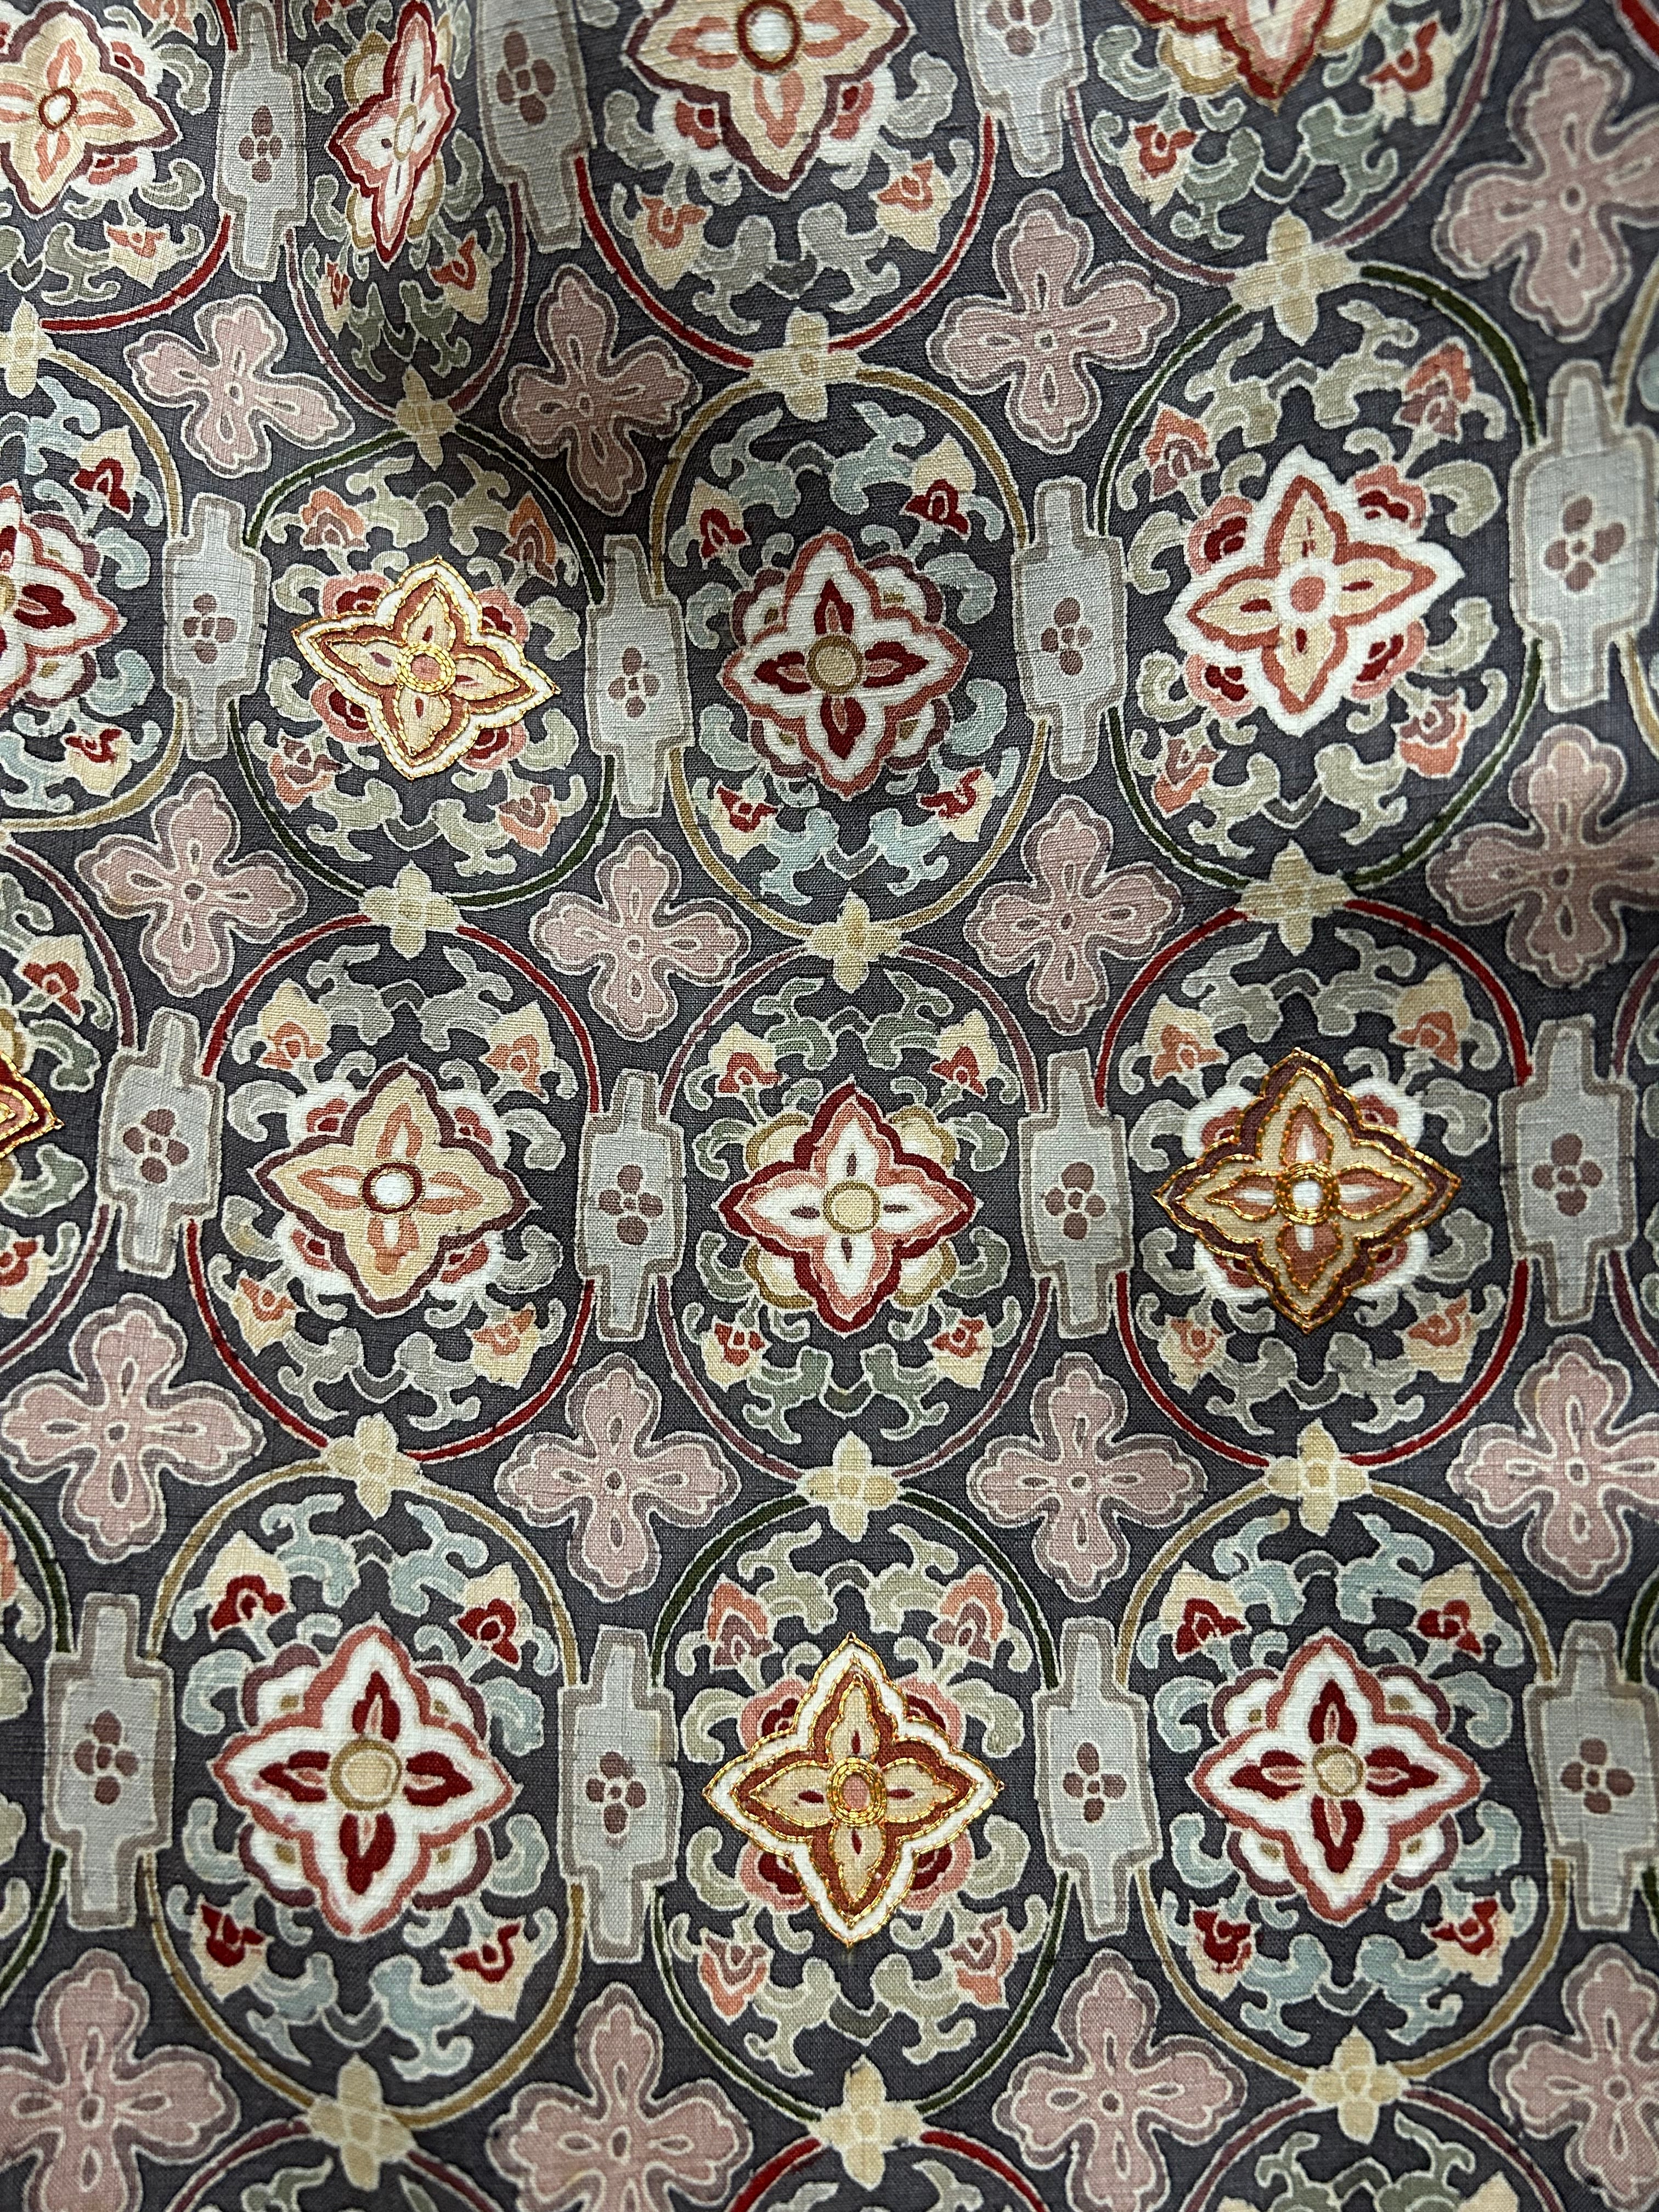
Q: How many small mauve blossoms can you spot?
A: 15